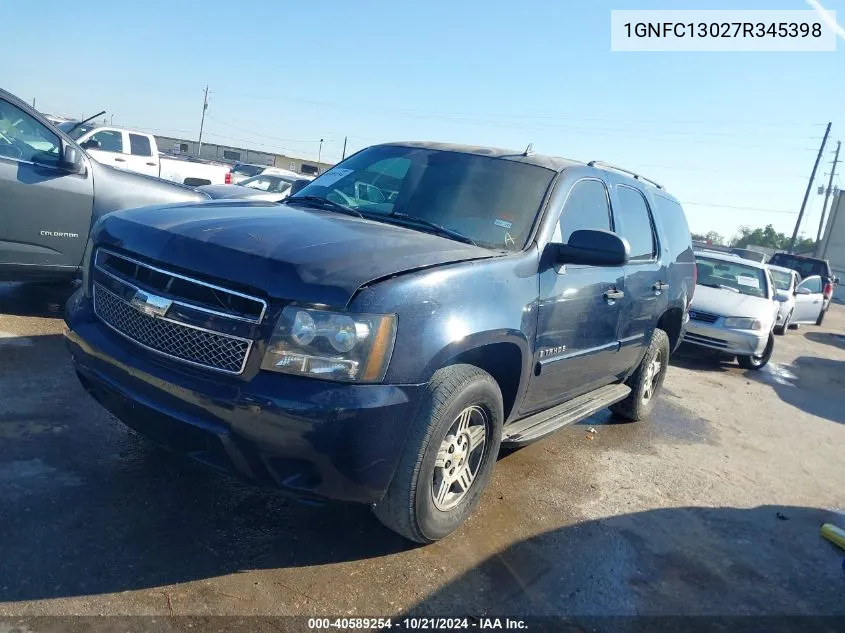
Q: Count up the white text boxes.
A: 1